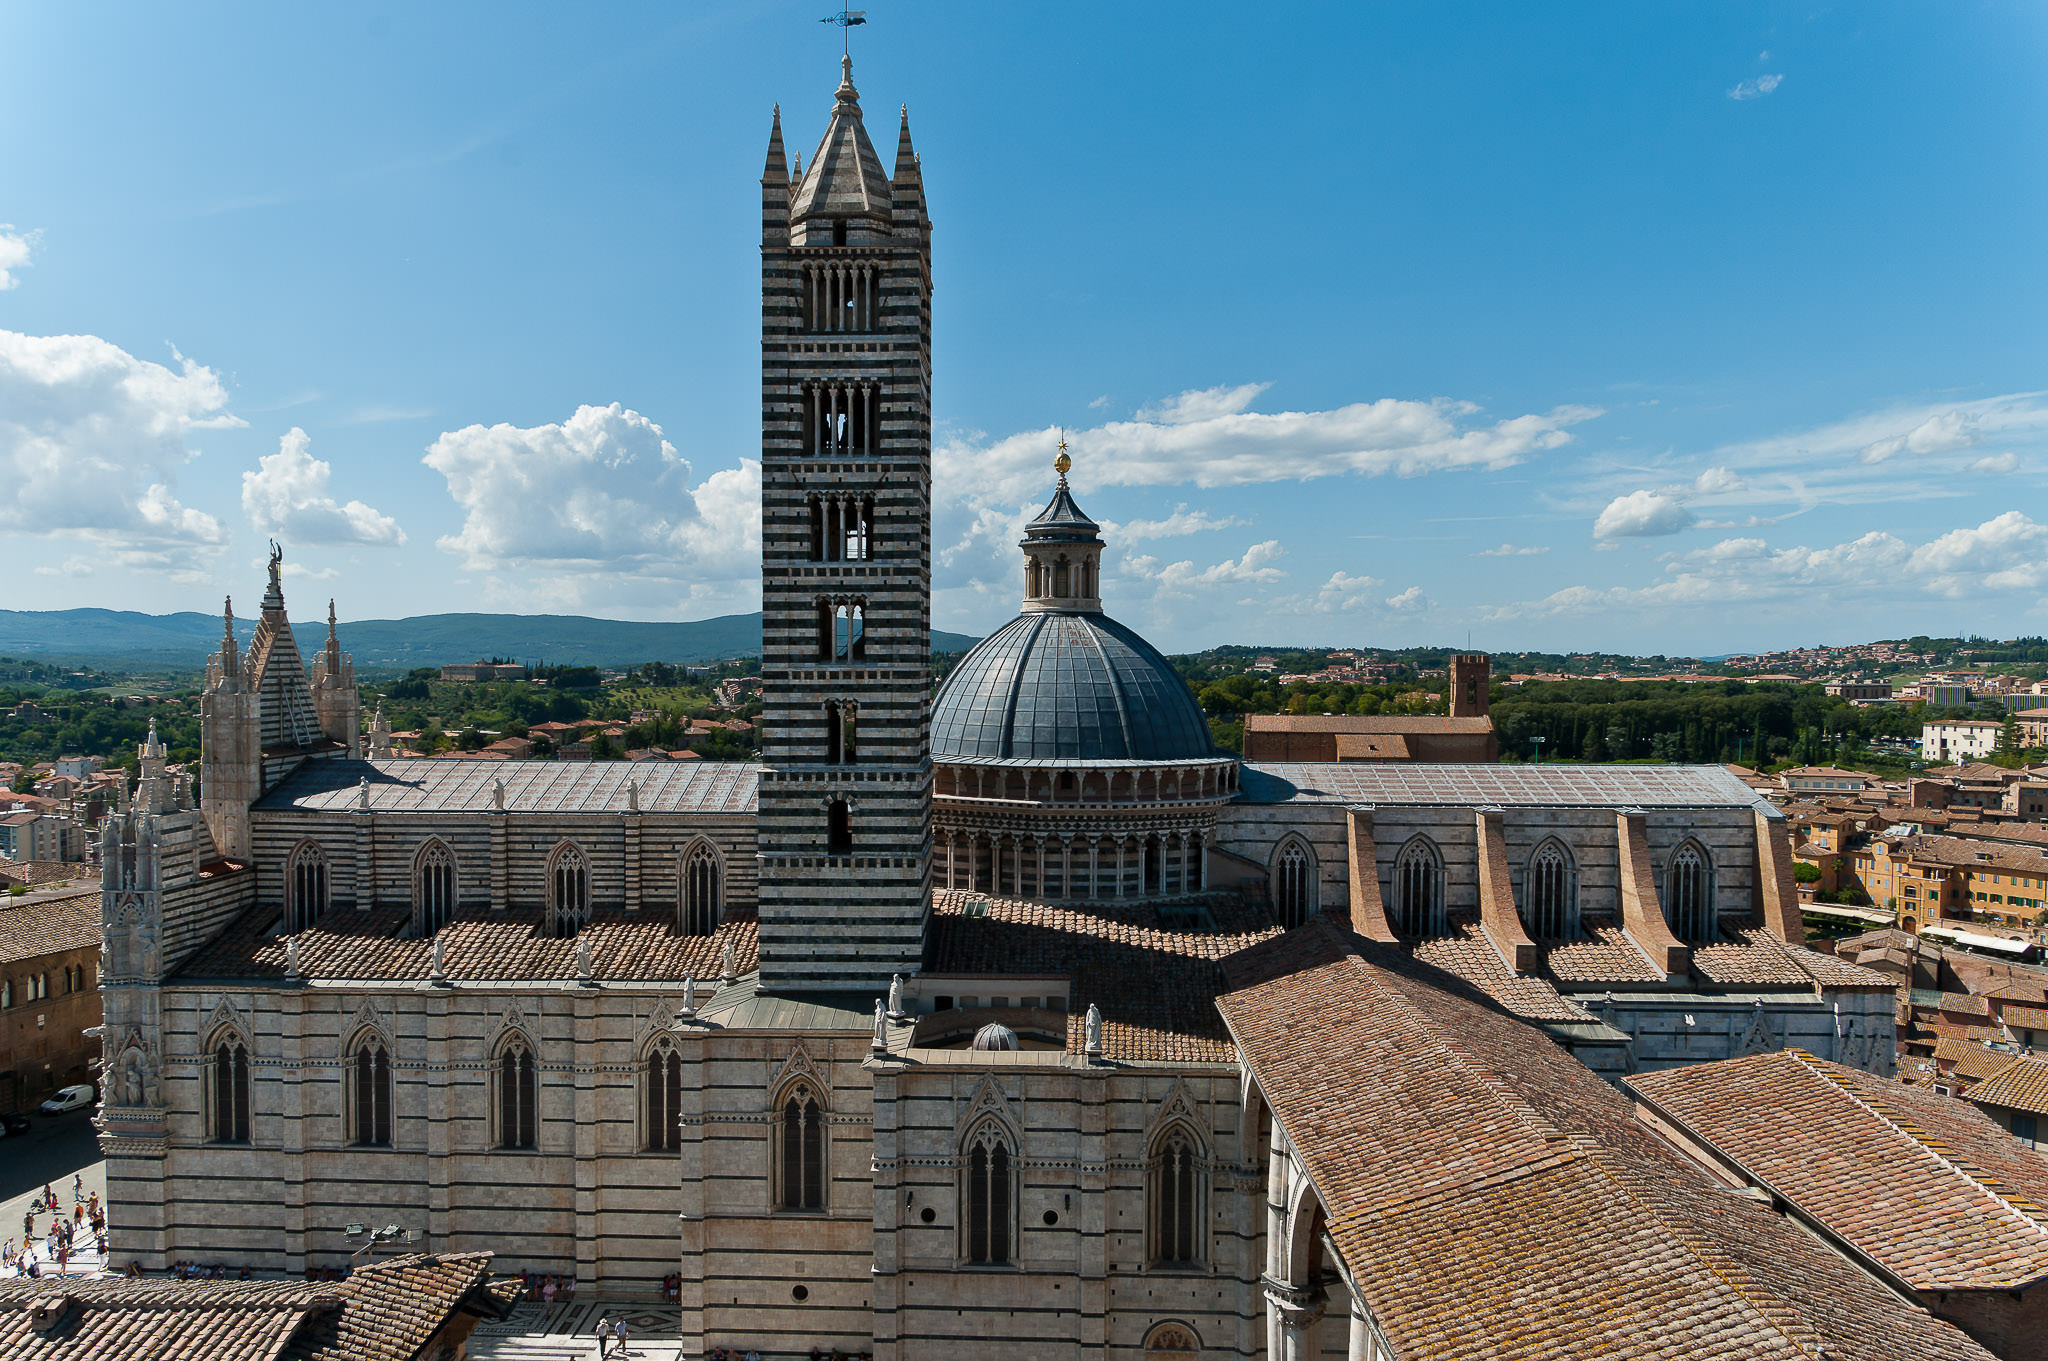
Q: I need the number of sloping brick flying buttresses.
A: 4